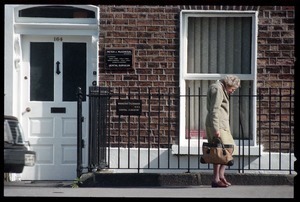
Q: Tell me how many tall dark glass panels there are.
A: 2